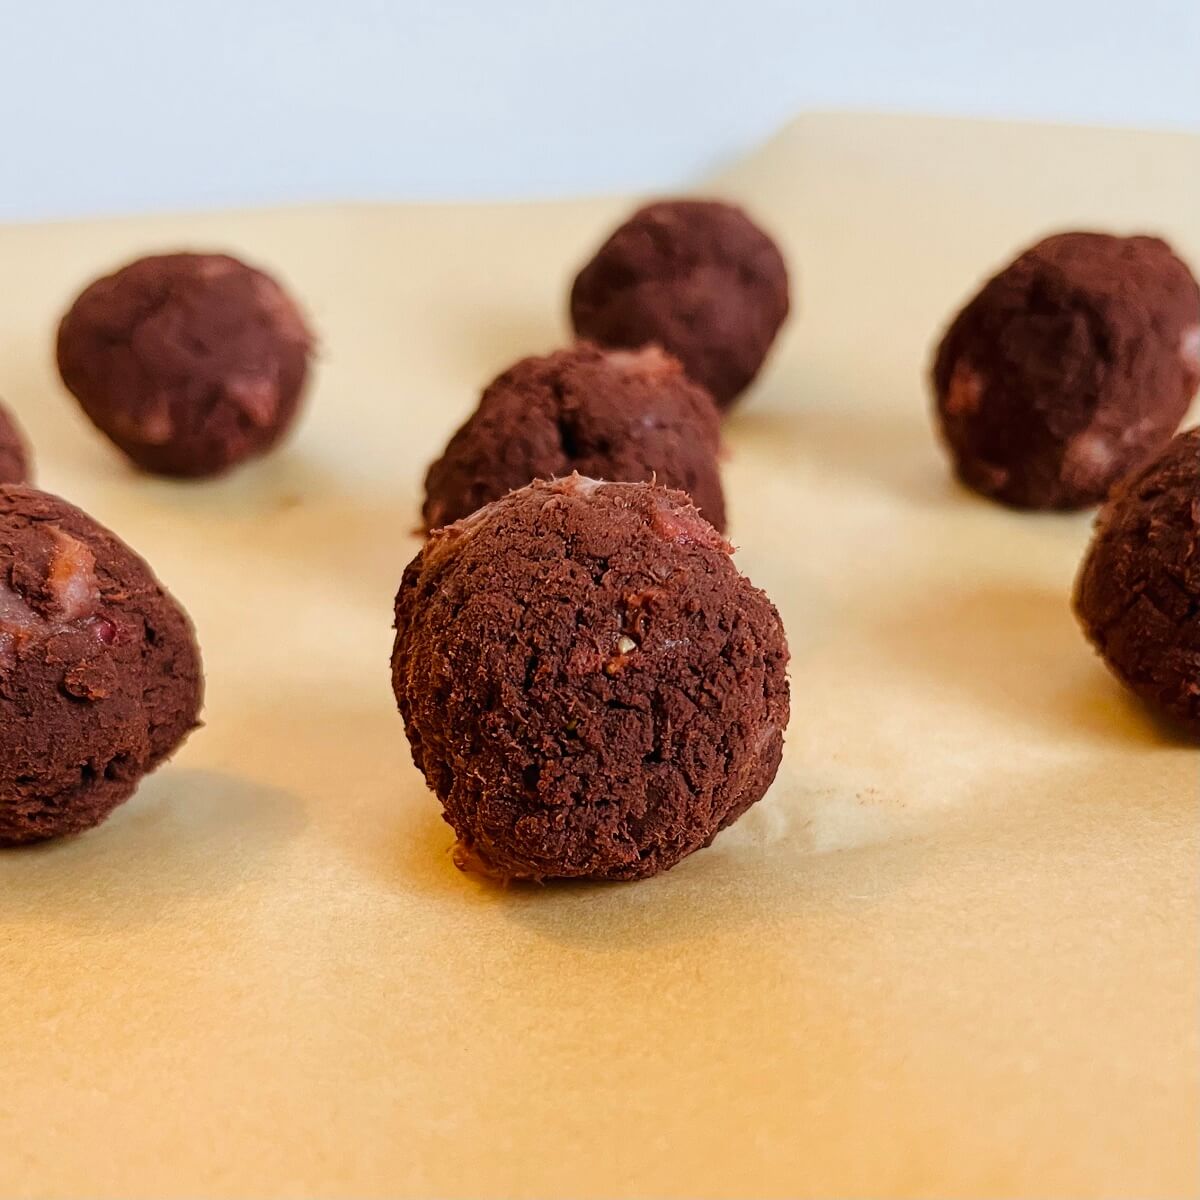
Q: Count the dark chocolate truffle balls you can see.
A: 8